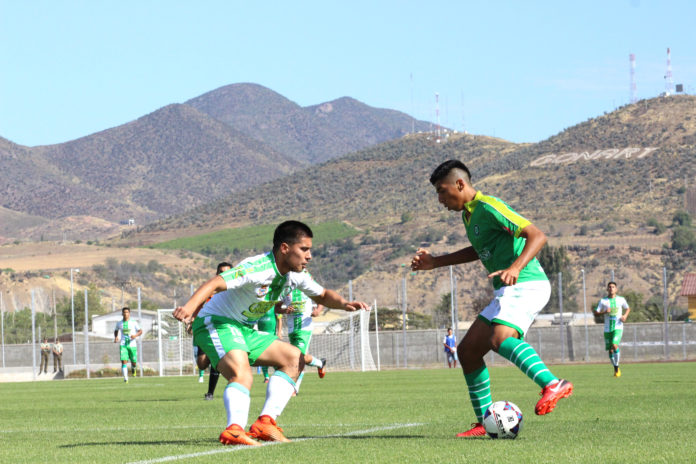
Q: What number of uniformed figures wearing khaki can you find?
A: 2